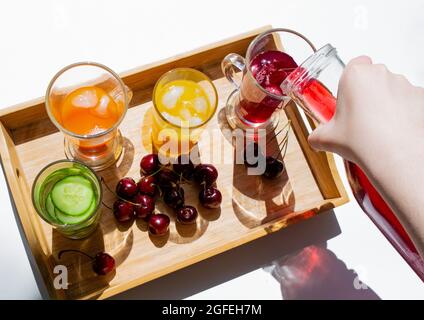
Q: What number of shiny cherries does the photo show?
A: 15